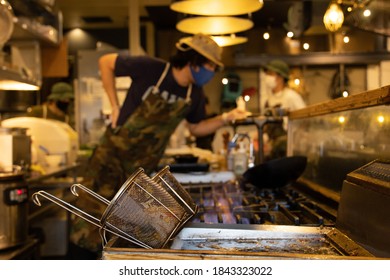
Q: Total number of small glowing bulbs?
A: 11